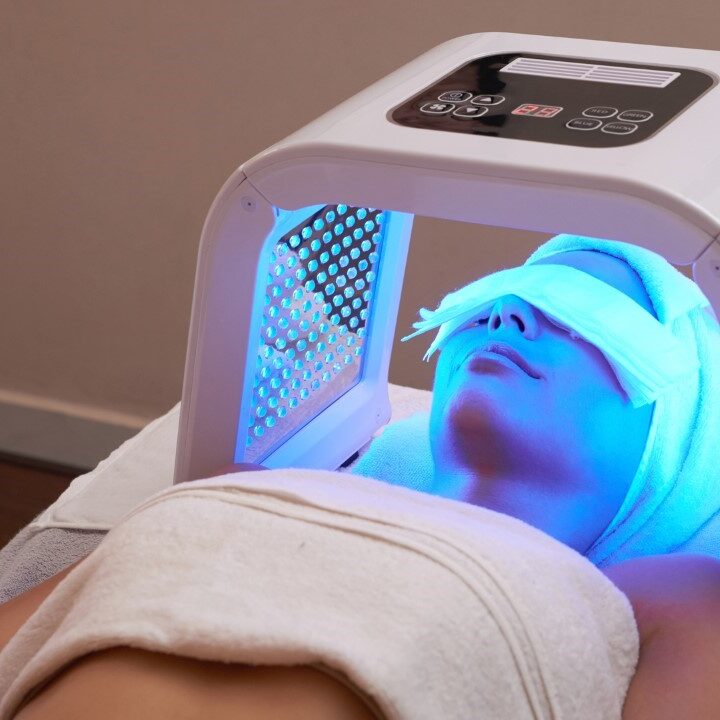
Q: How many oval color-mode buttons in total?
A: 4